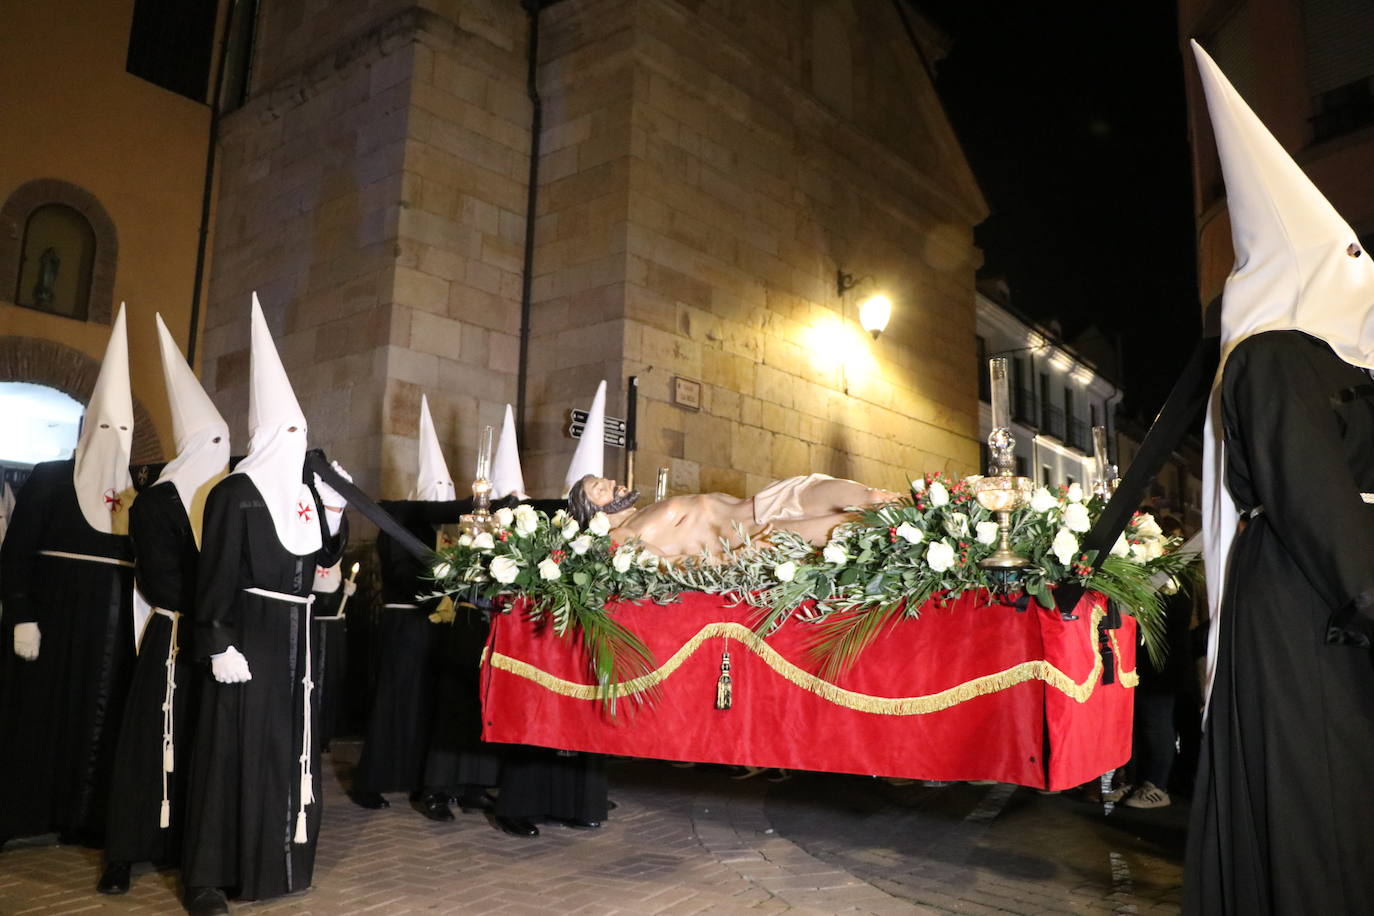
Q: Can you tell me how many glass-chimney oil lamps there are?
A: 4